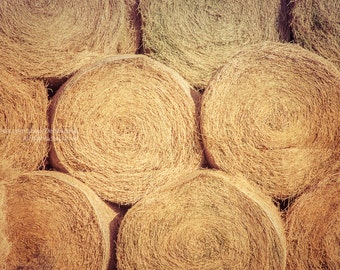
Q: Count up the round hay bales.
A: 9